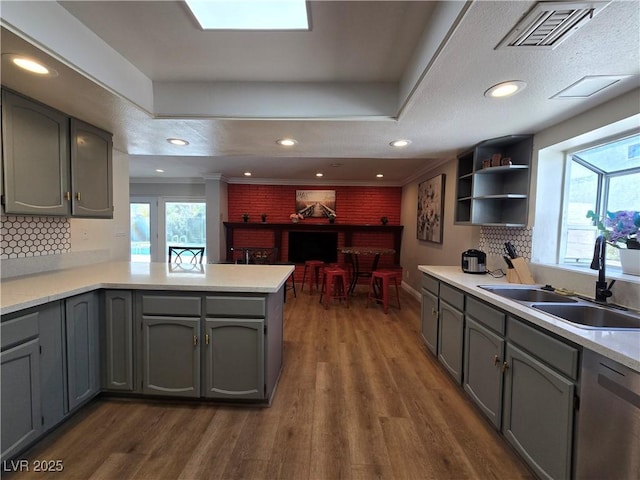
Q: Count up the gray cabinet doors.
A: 11